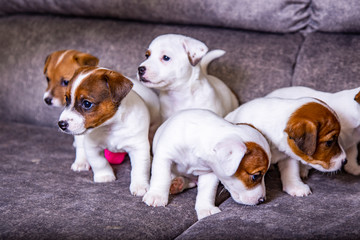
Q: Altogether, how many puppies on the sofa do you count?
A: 6